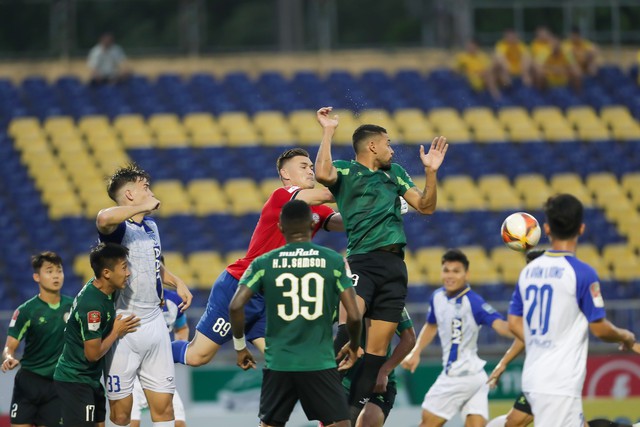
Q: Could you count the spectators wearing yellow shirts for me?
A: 5